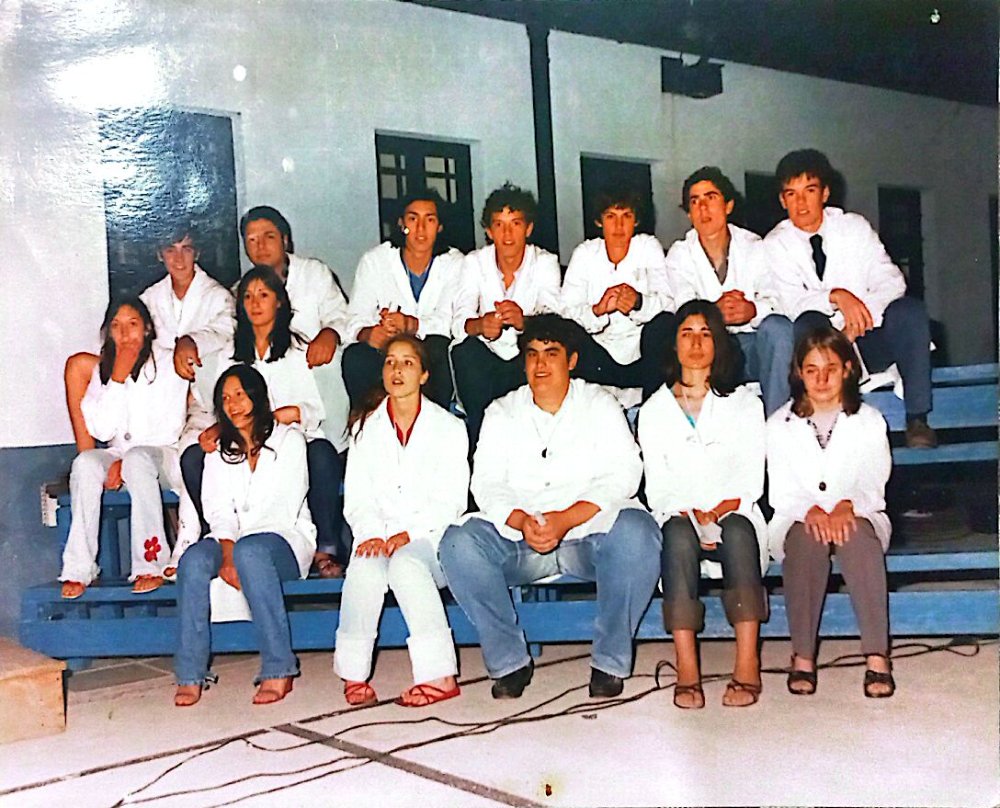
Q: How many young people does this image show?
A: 14